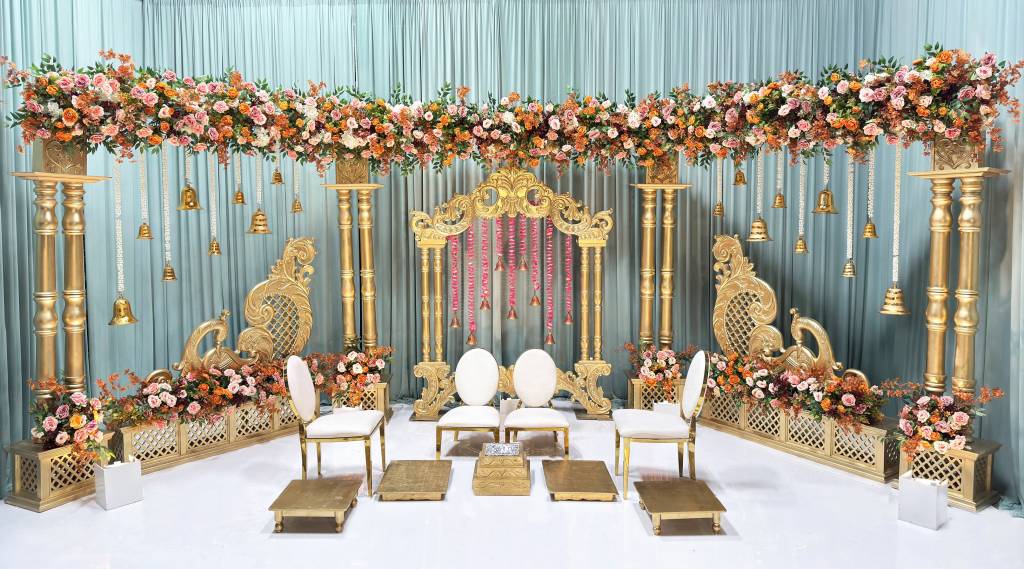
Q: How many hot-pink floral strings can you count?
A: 9